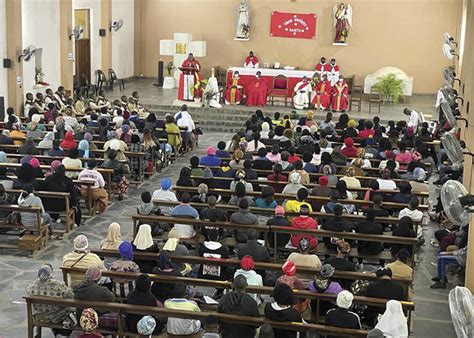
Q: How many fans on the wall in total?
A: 11